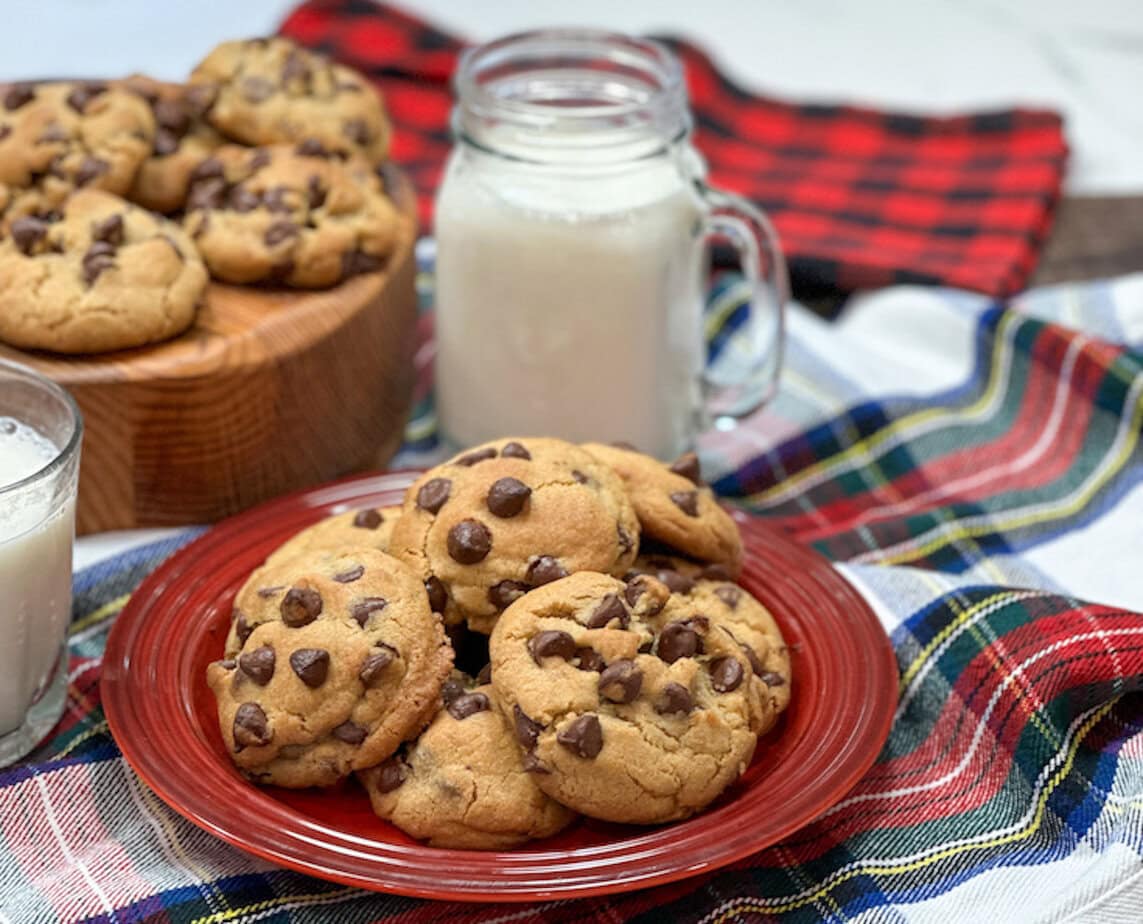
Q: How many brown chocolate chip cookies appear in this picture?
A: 12